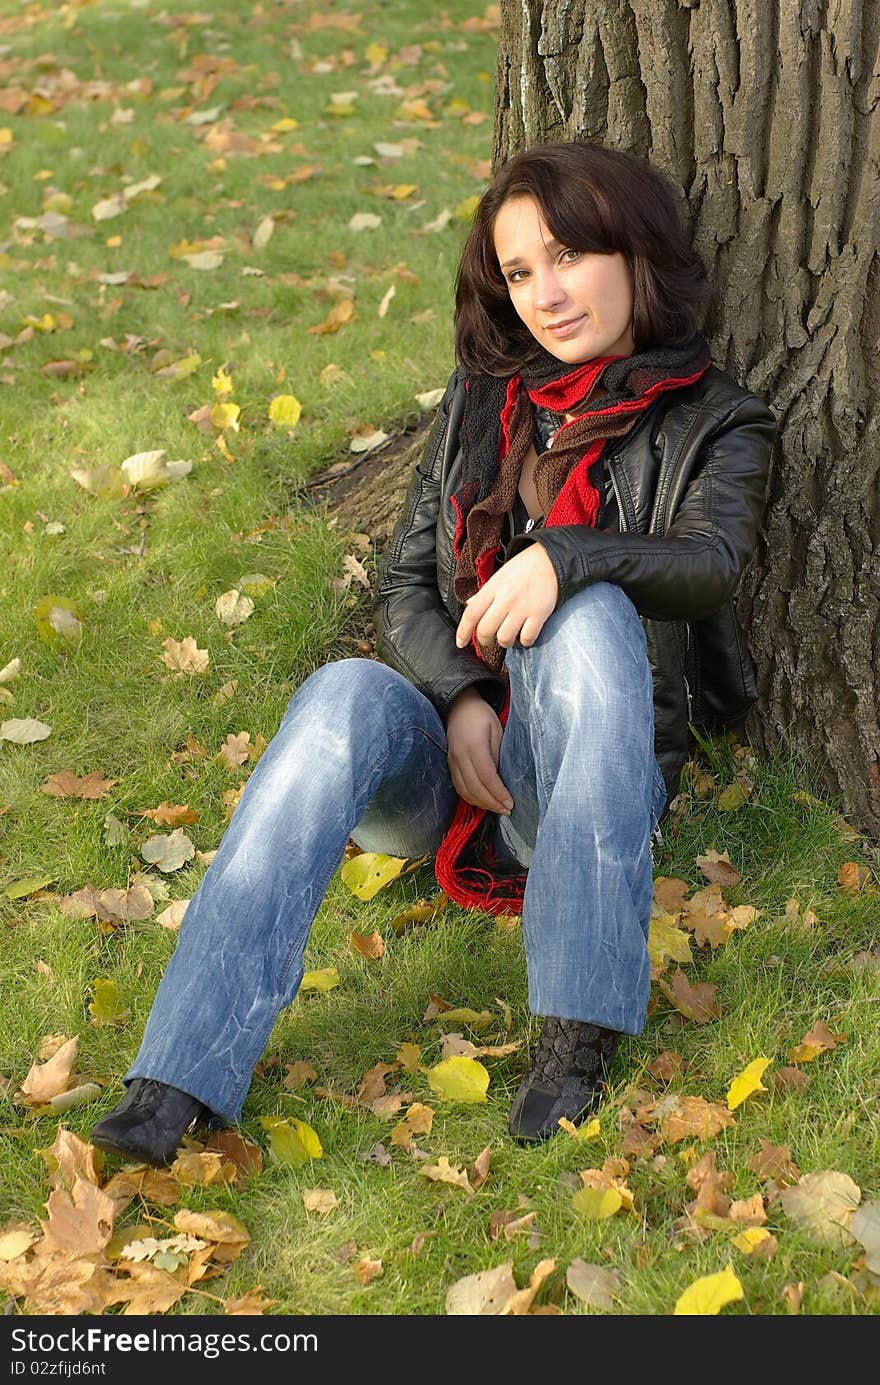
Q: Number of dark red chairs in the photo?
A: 0